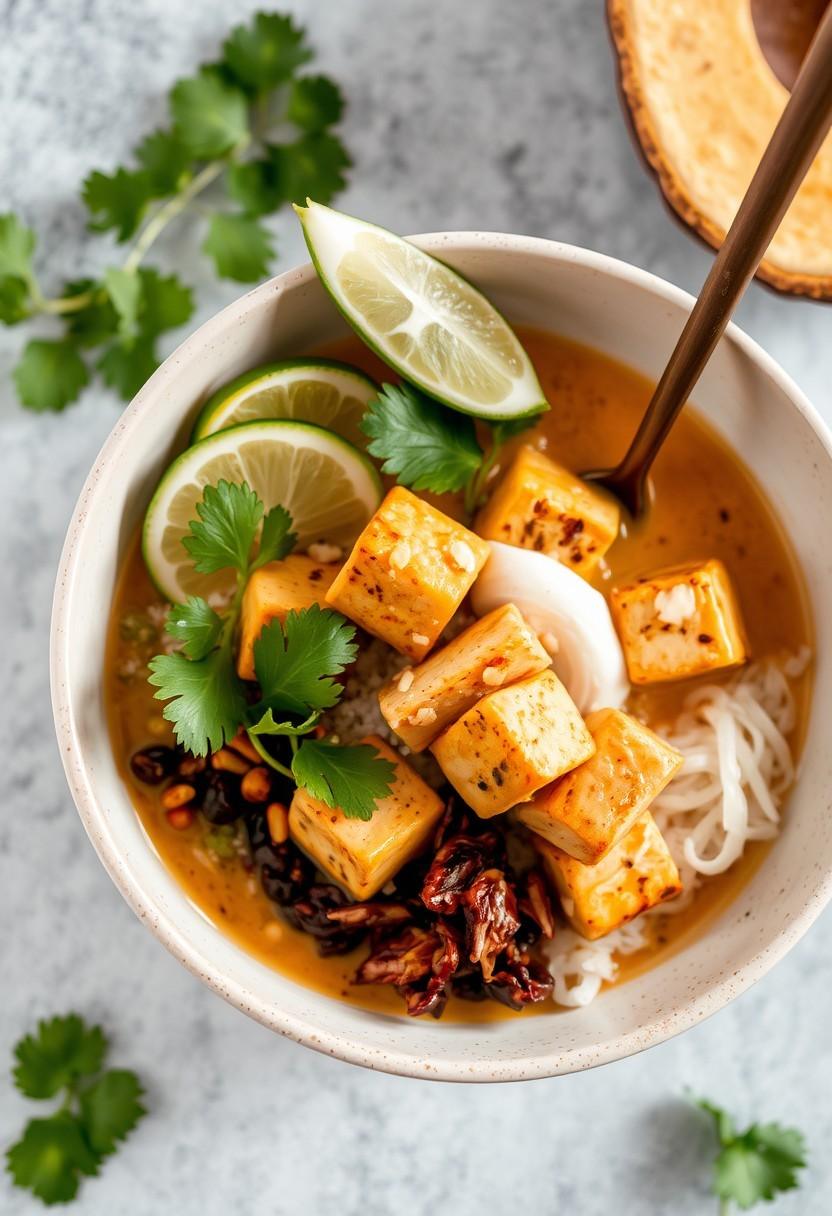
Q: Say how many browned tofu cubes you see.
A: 9